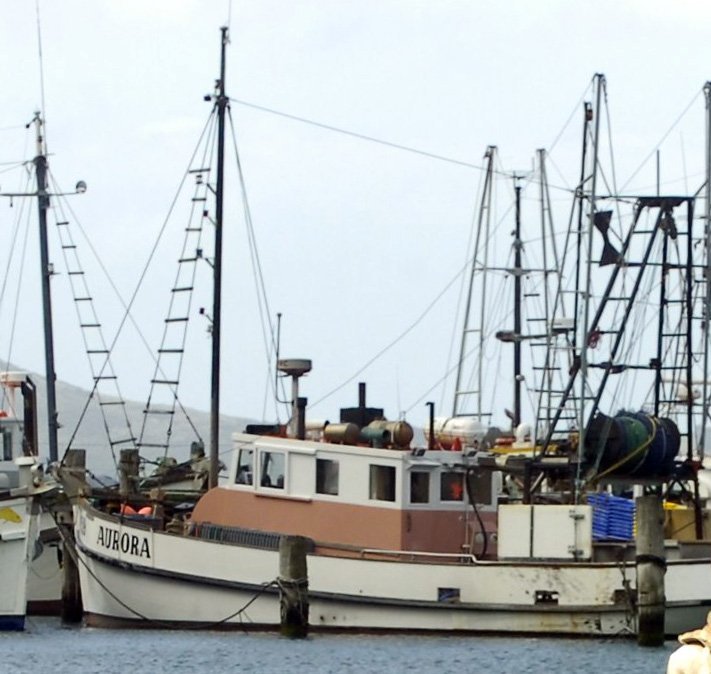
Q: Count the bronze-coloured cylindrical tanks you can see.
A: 2